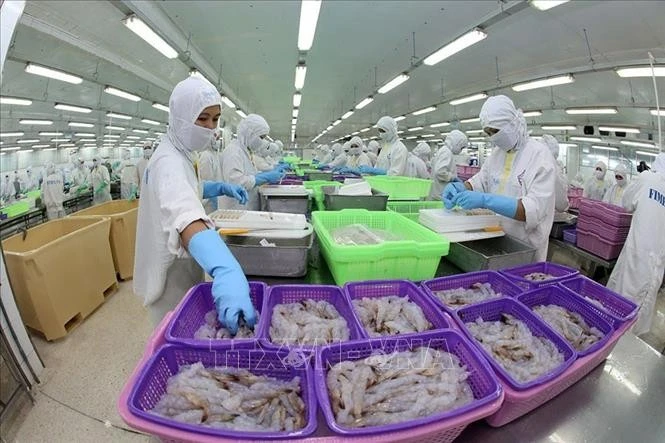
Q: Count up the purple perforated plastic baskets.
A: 10